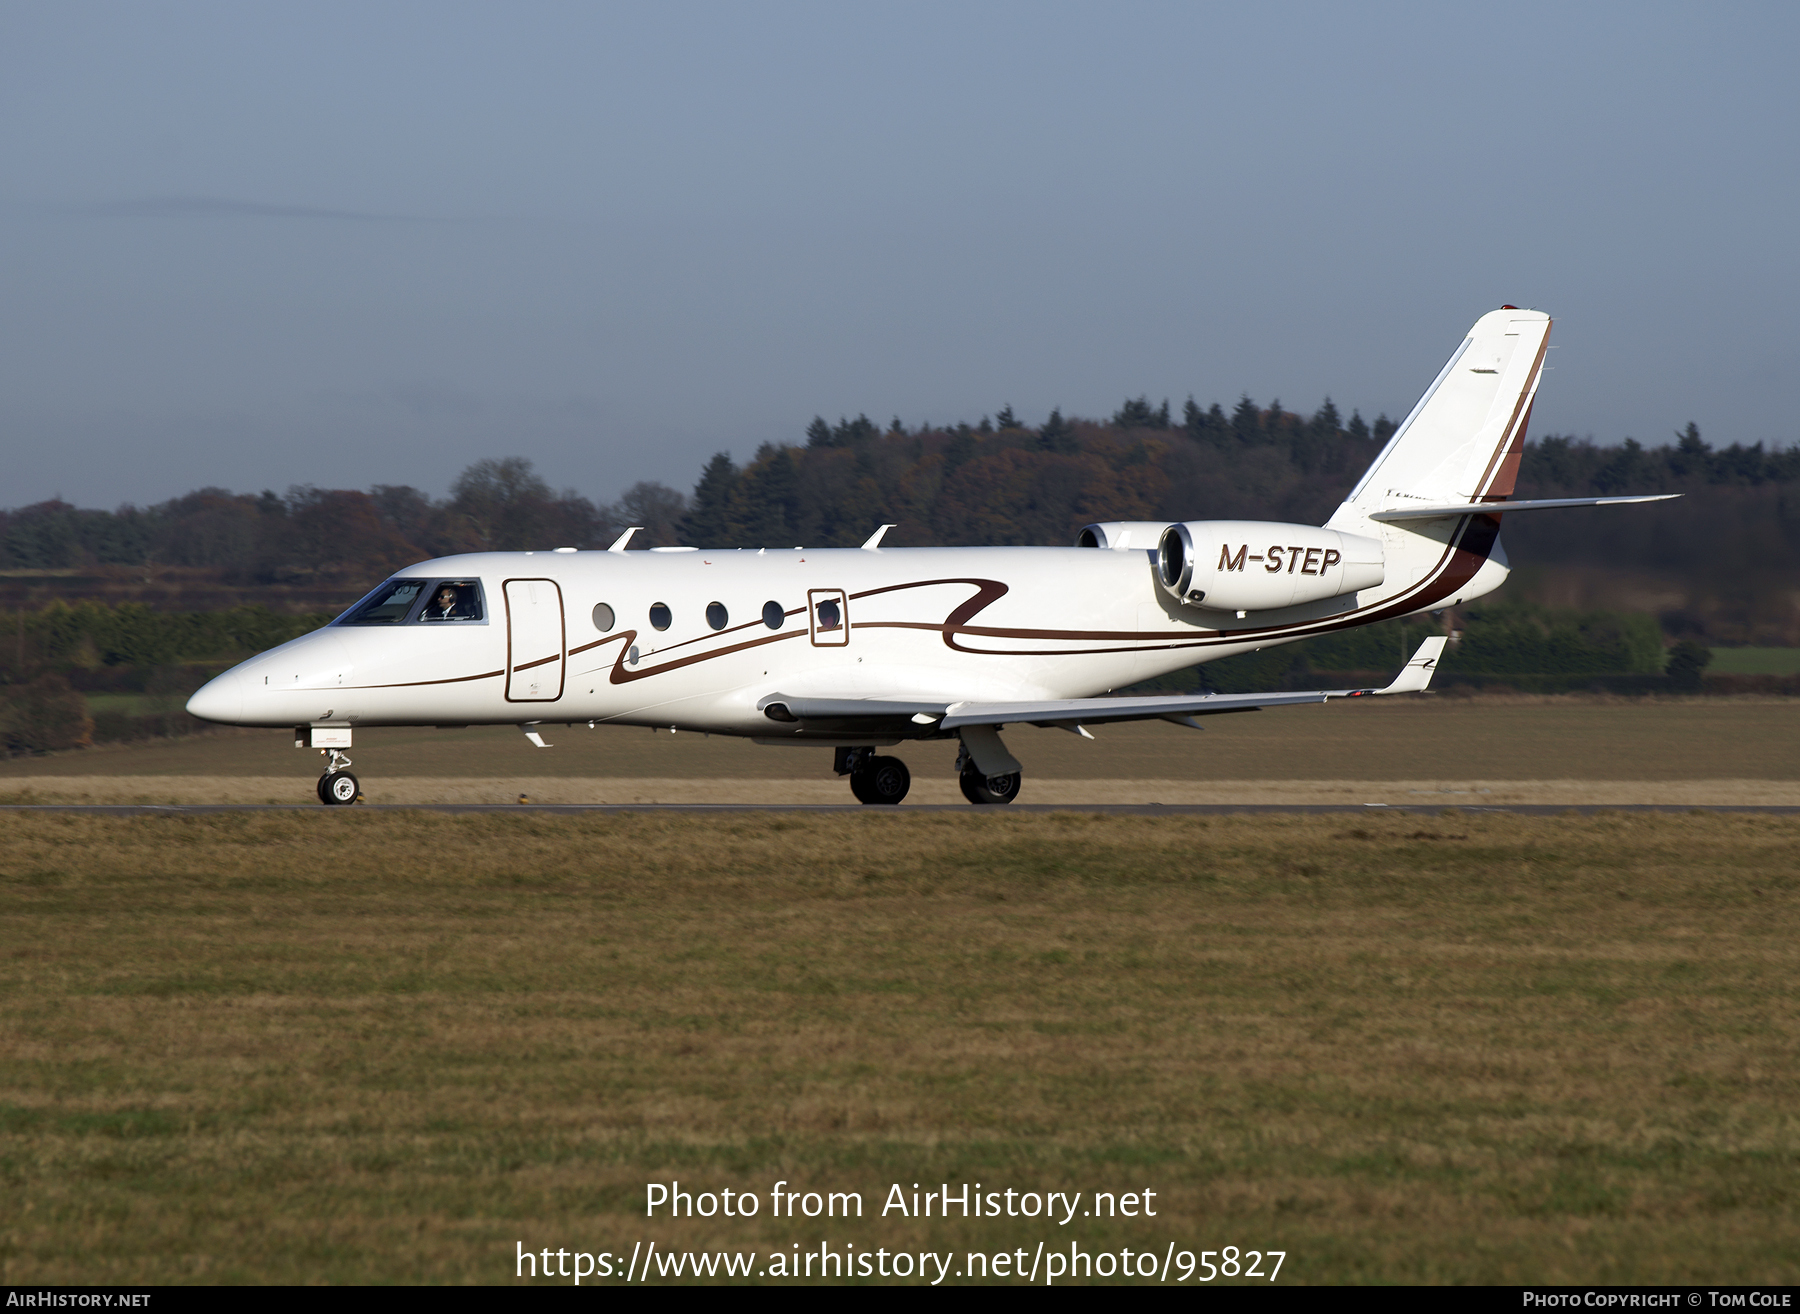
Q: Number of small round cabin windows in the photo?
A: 5